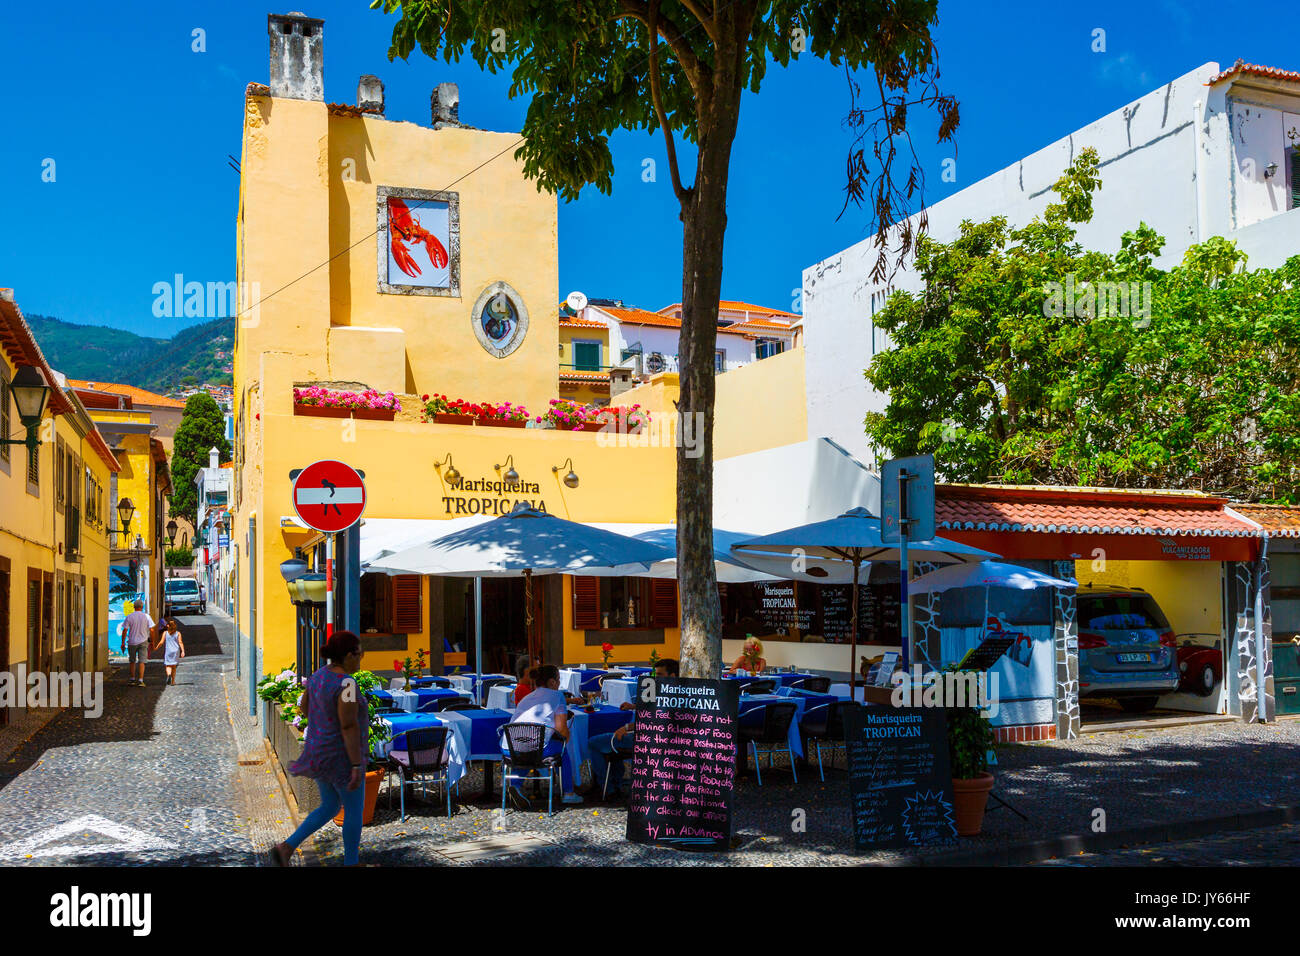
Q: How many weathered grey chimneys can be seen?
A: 3